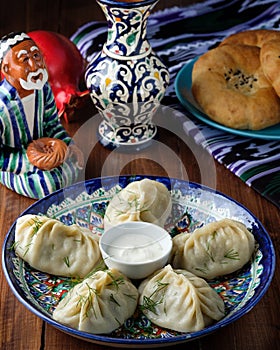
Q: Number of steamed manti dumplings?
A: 5